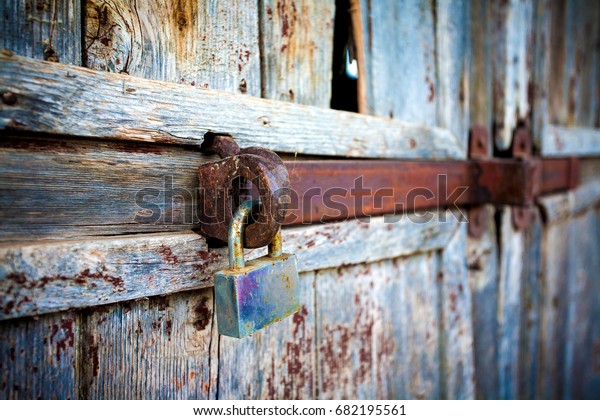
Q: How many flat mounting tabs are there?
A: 4